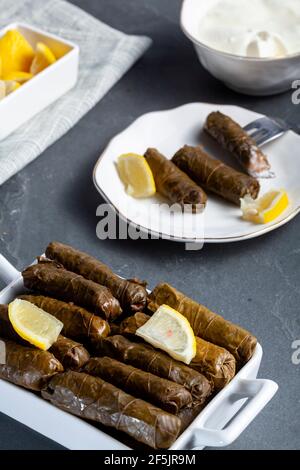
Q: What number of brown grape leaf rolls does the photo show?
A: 13